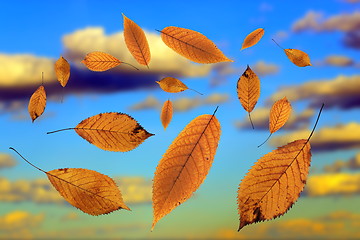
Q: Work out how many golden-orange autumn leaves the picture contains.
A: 15